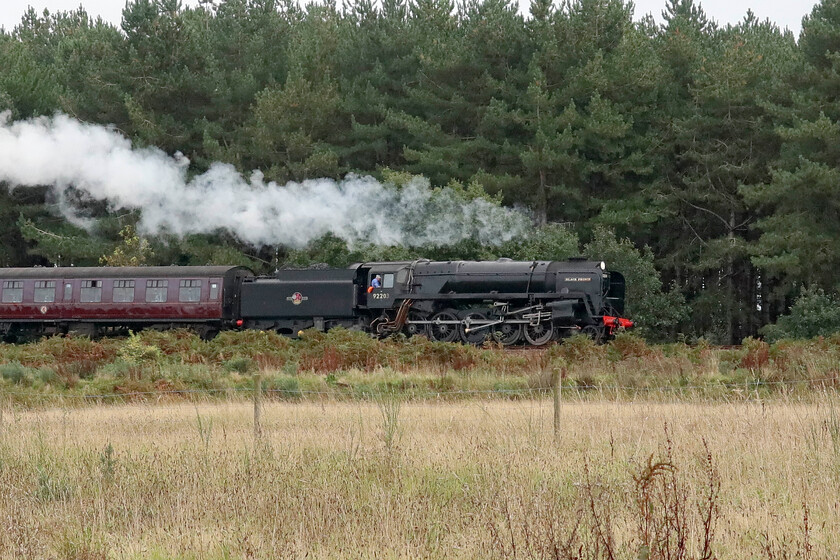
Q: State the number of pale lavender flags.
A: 0